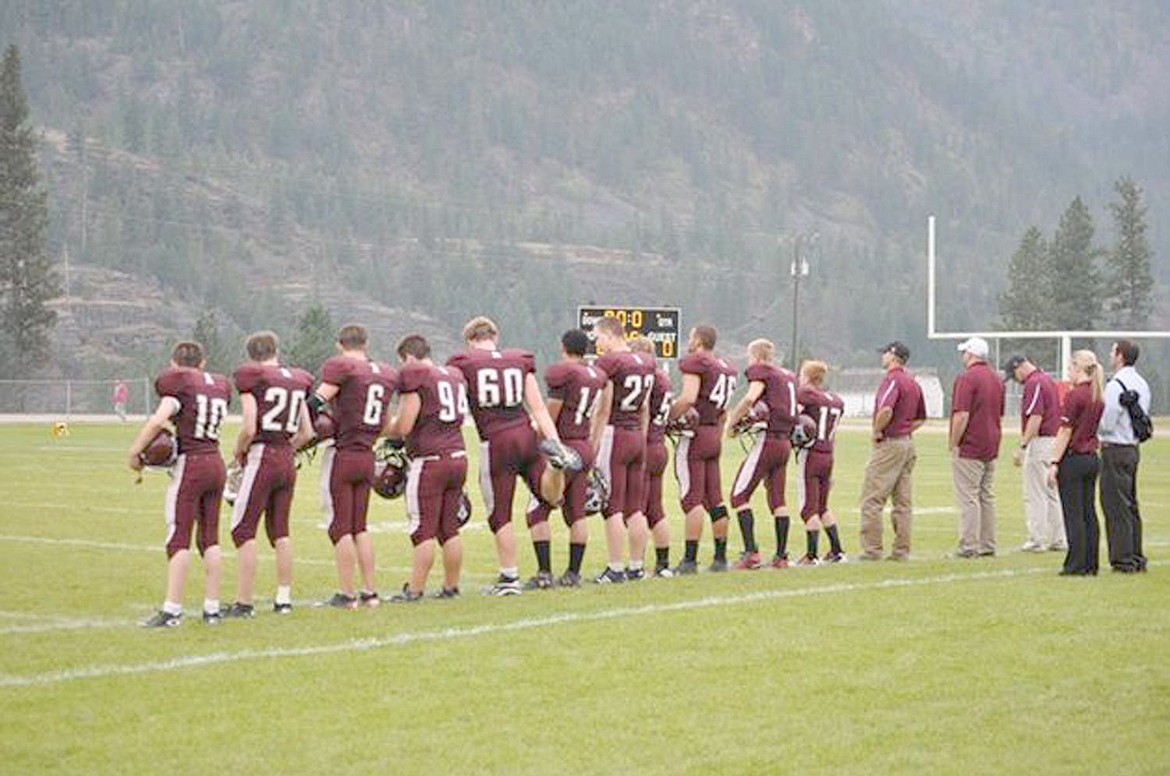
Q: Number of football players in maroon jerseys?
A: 11